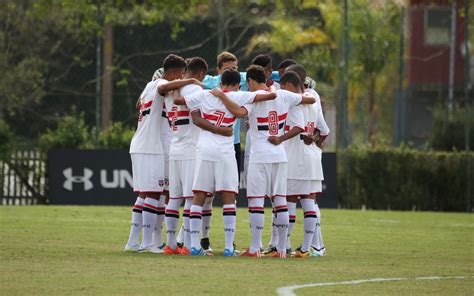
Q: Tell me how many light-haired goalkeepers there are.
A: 1